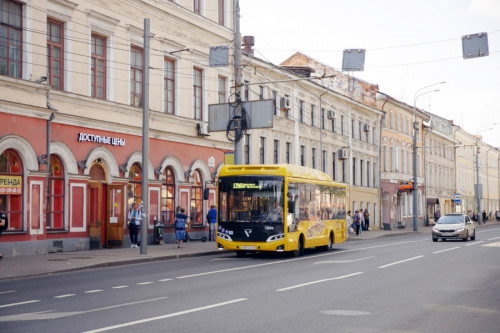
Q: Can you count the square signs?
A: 3